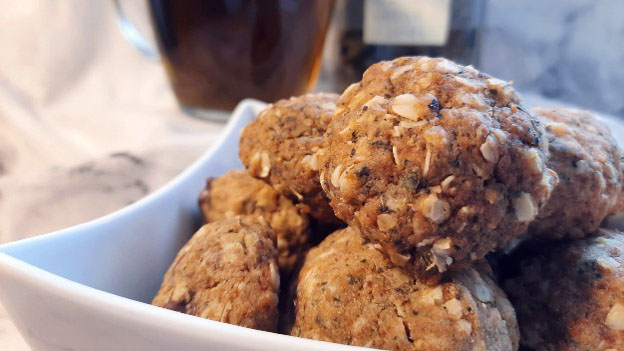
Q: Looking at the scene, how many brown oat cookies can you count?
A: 7